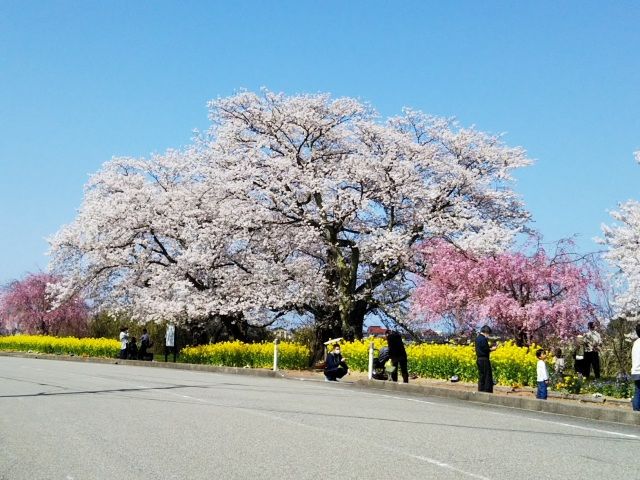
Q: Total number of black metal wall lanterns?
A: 0